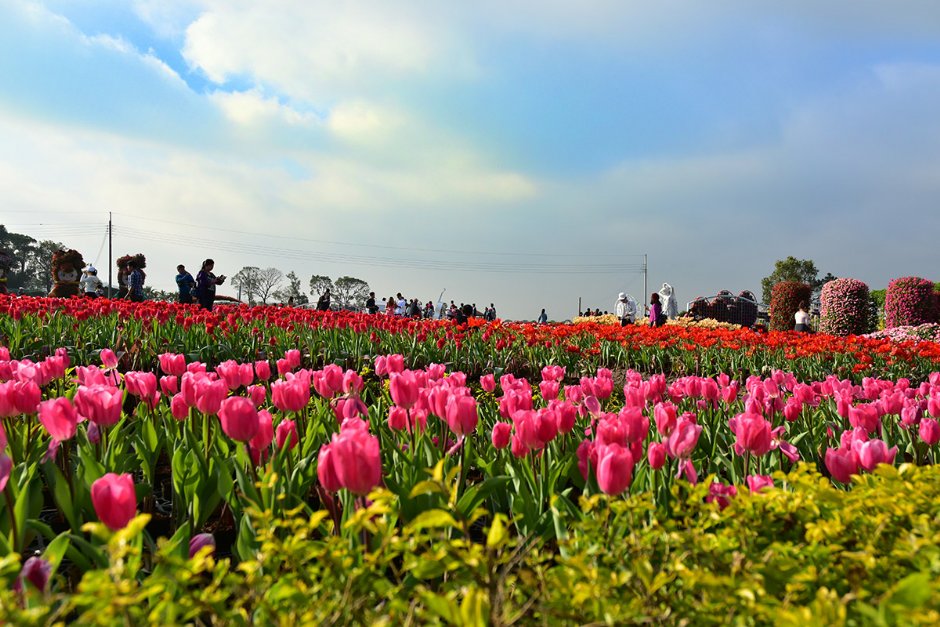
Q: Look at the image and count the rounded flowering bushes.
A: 3